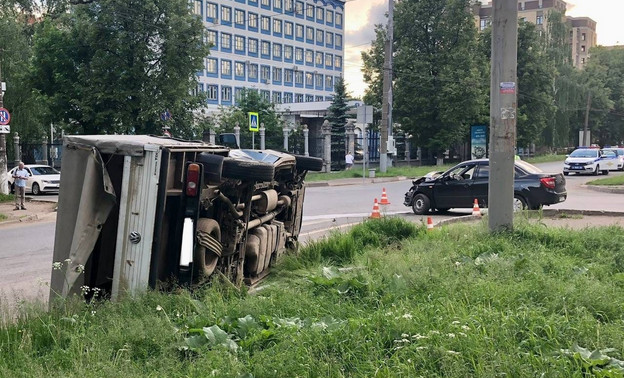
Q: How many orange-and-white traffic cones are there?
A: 4